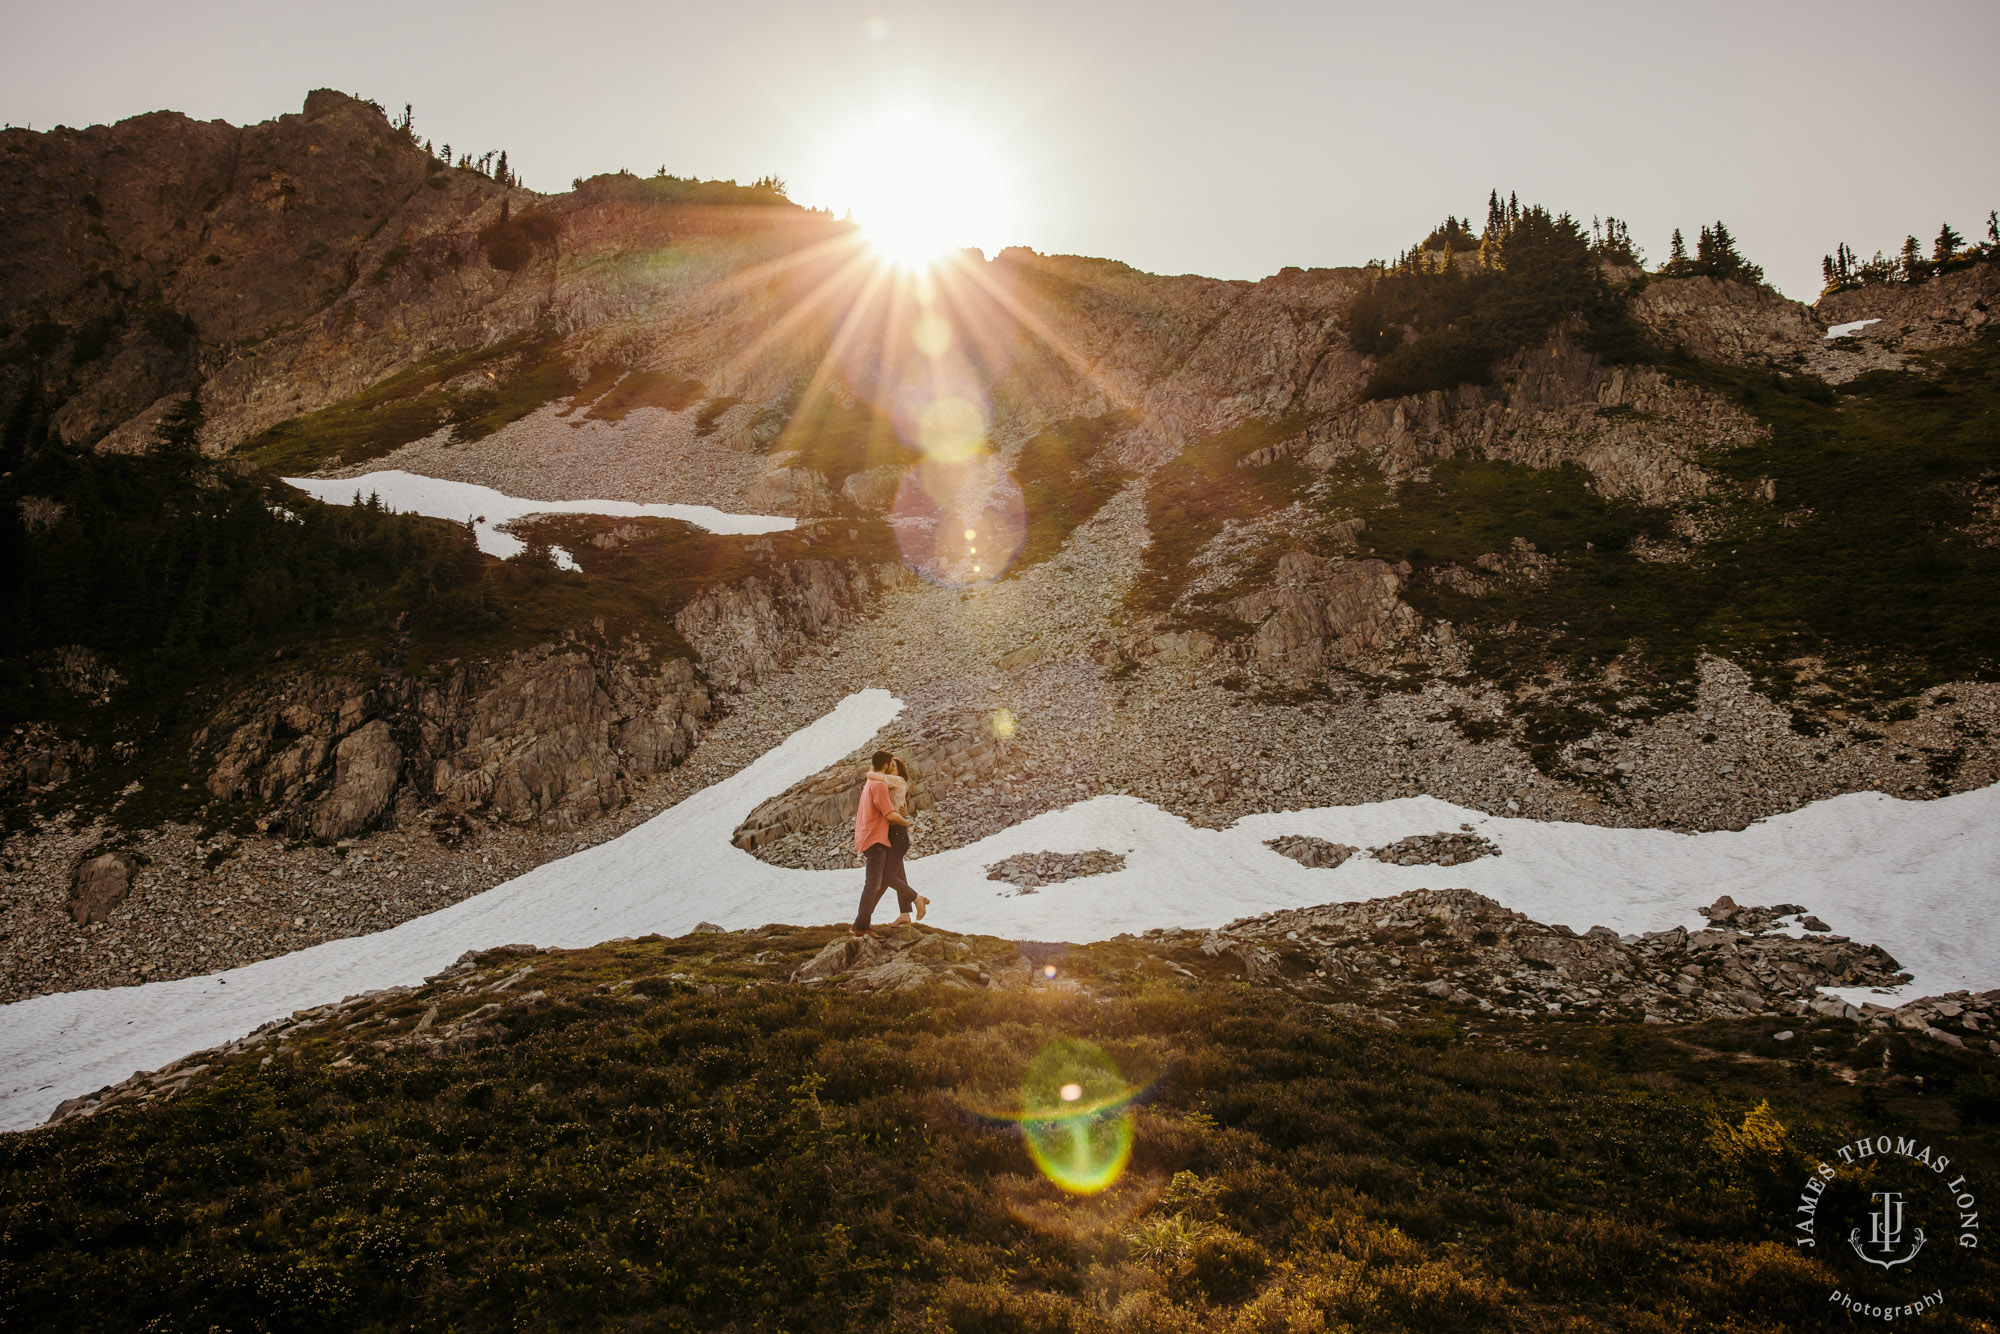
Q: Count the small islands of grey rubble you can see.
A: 3